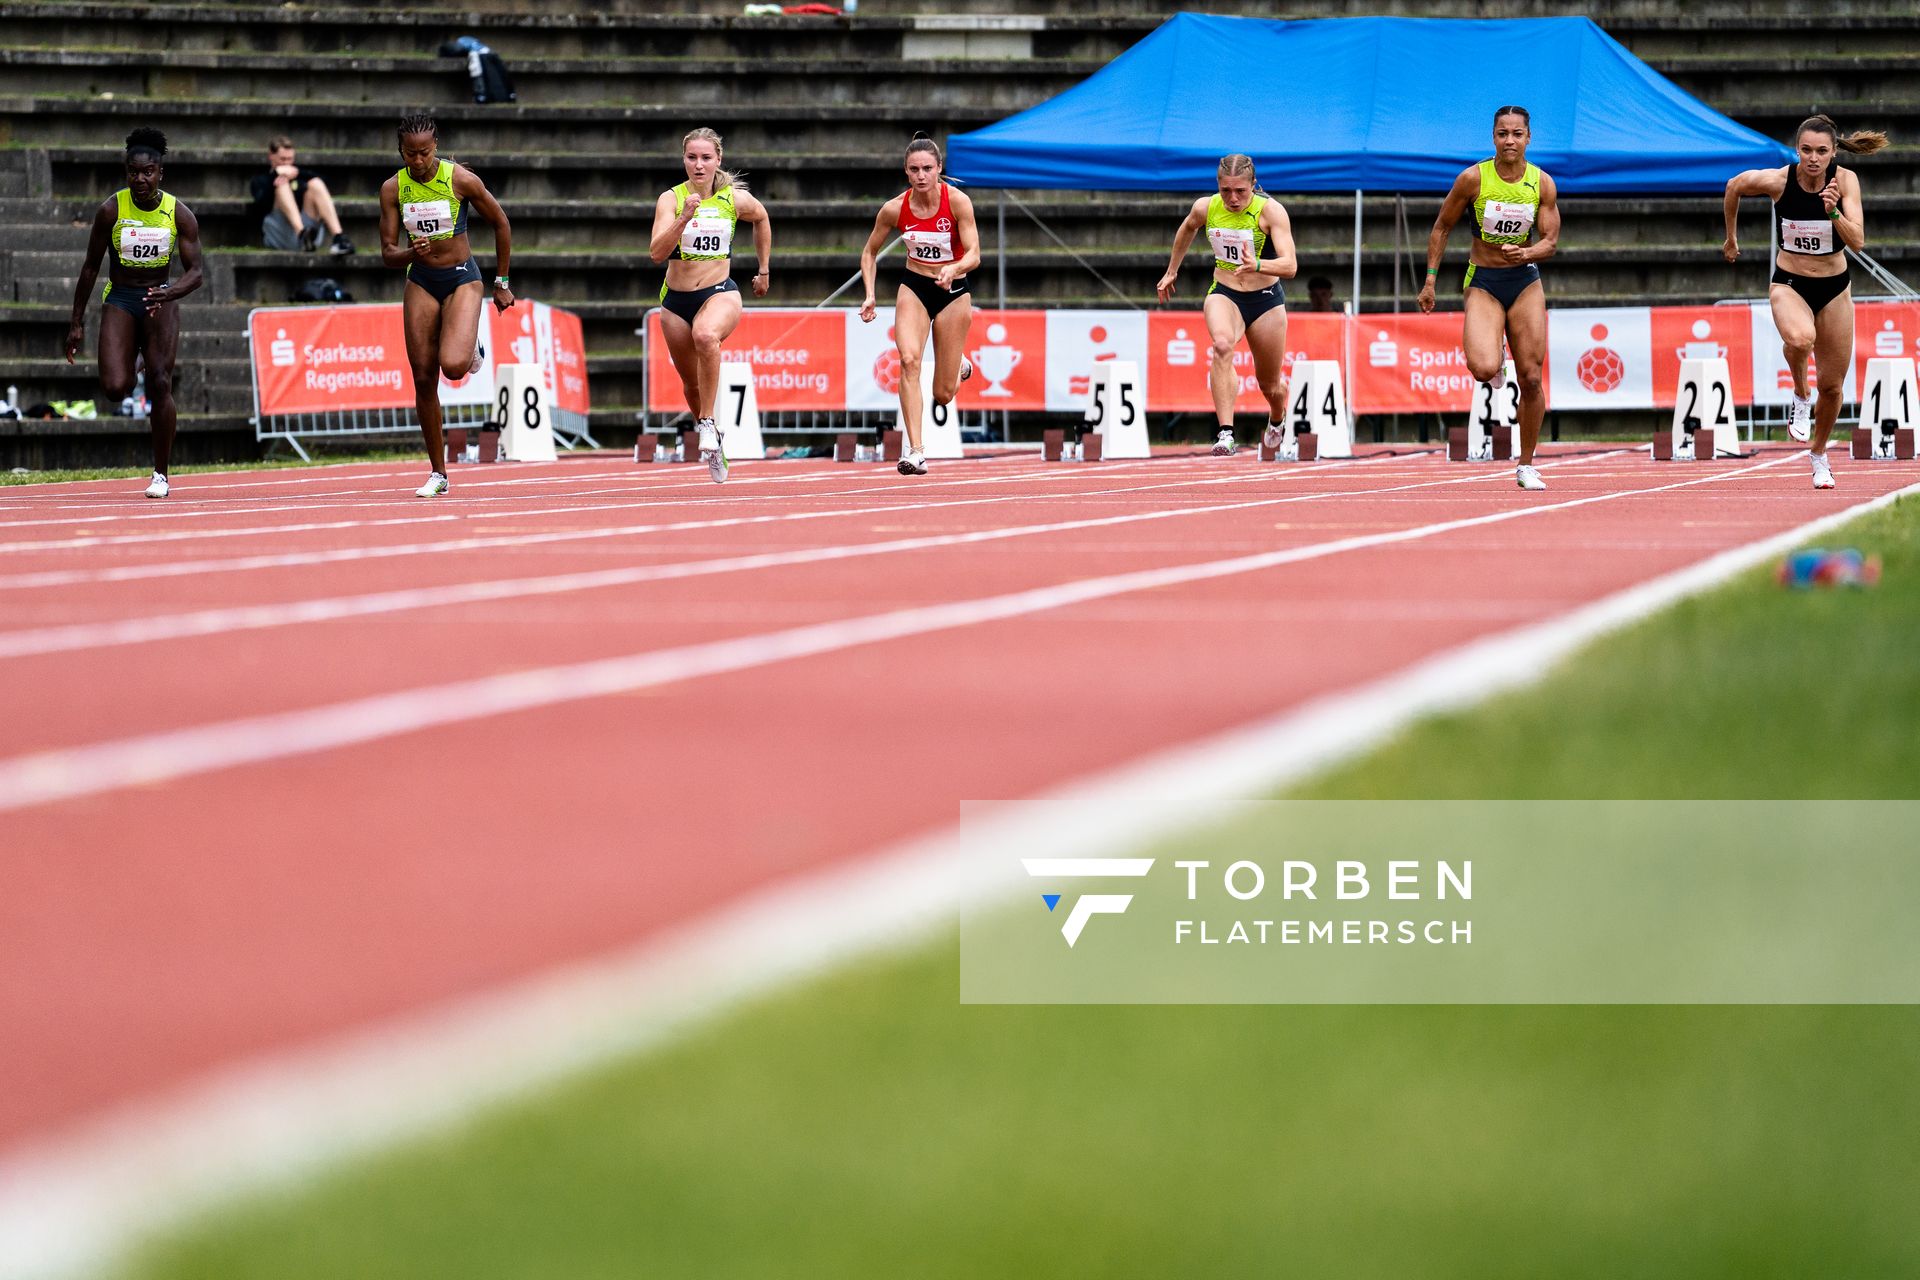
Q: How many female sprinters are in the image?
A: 7